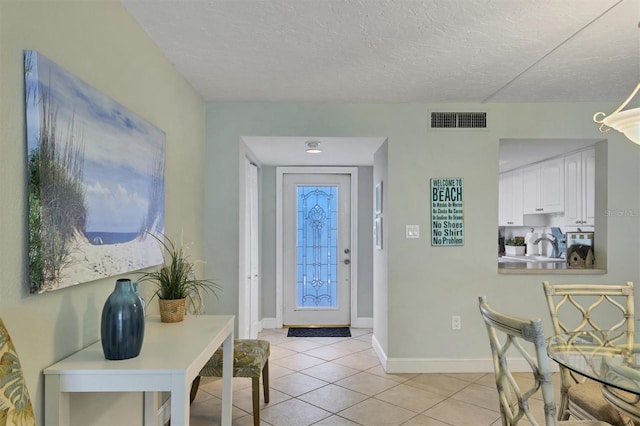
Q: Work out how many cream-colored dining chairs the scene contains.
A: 2